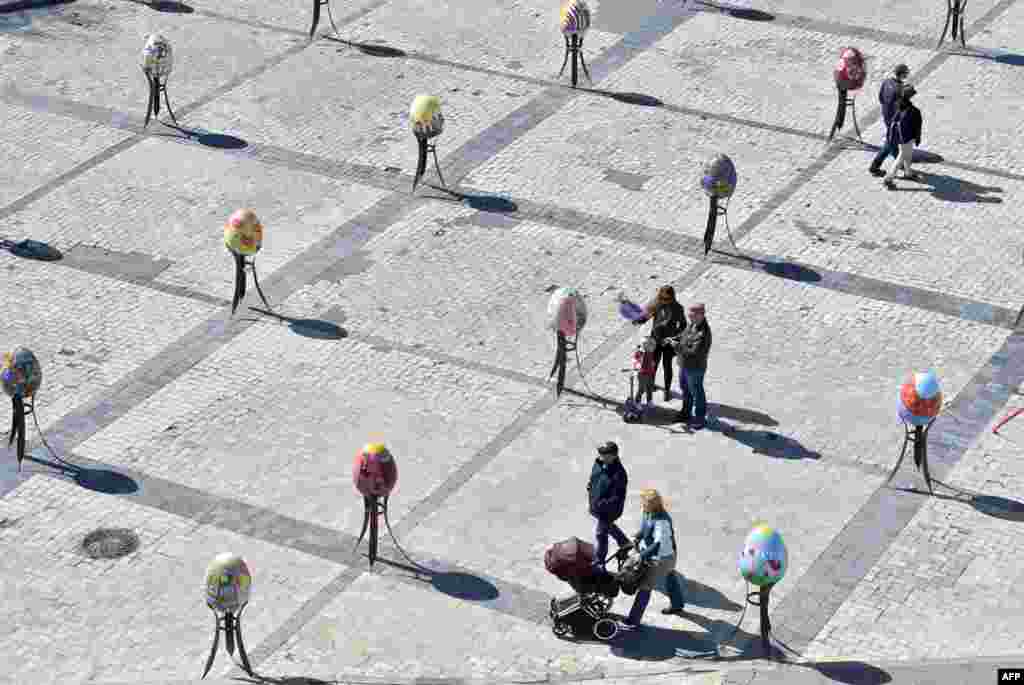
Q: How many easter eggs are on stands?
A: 12